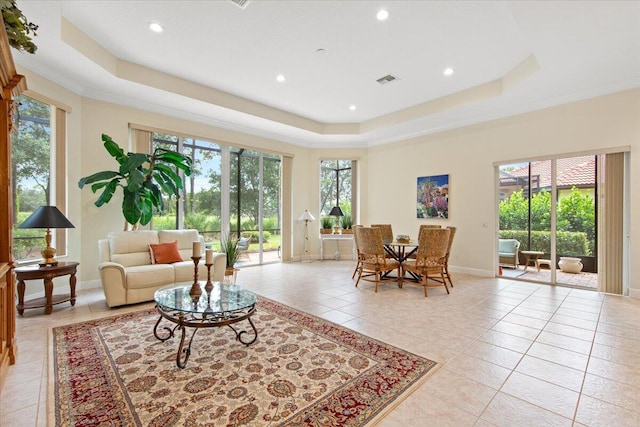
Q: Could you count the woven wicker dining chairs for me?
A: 6